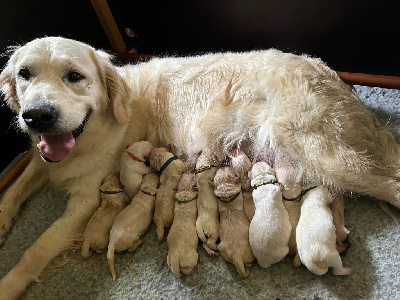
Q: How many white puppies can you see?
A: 2